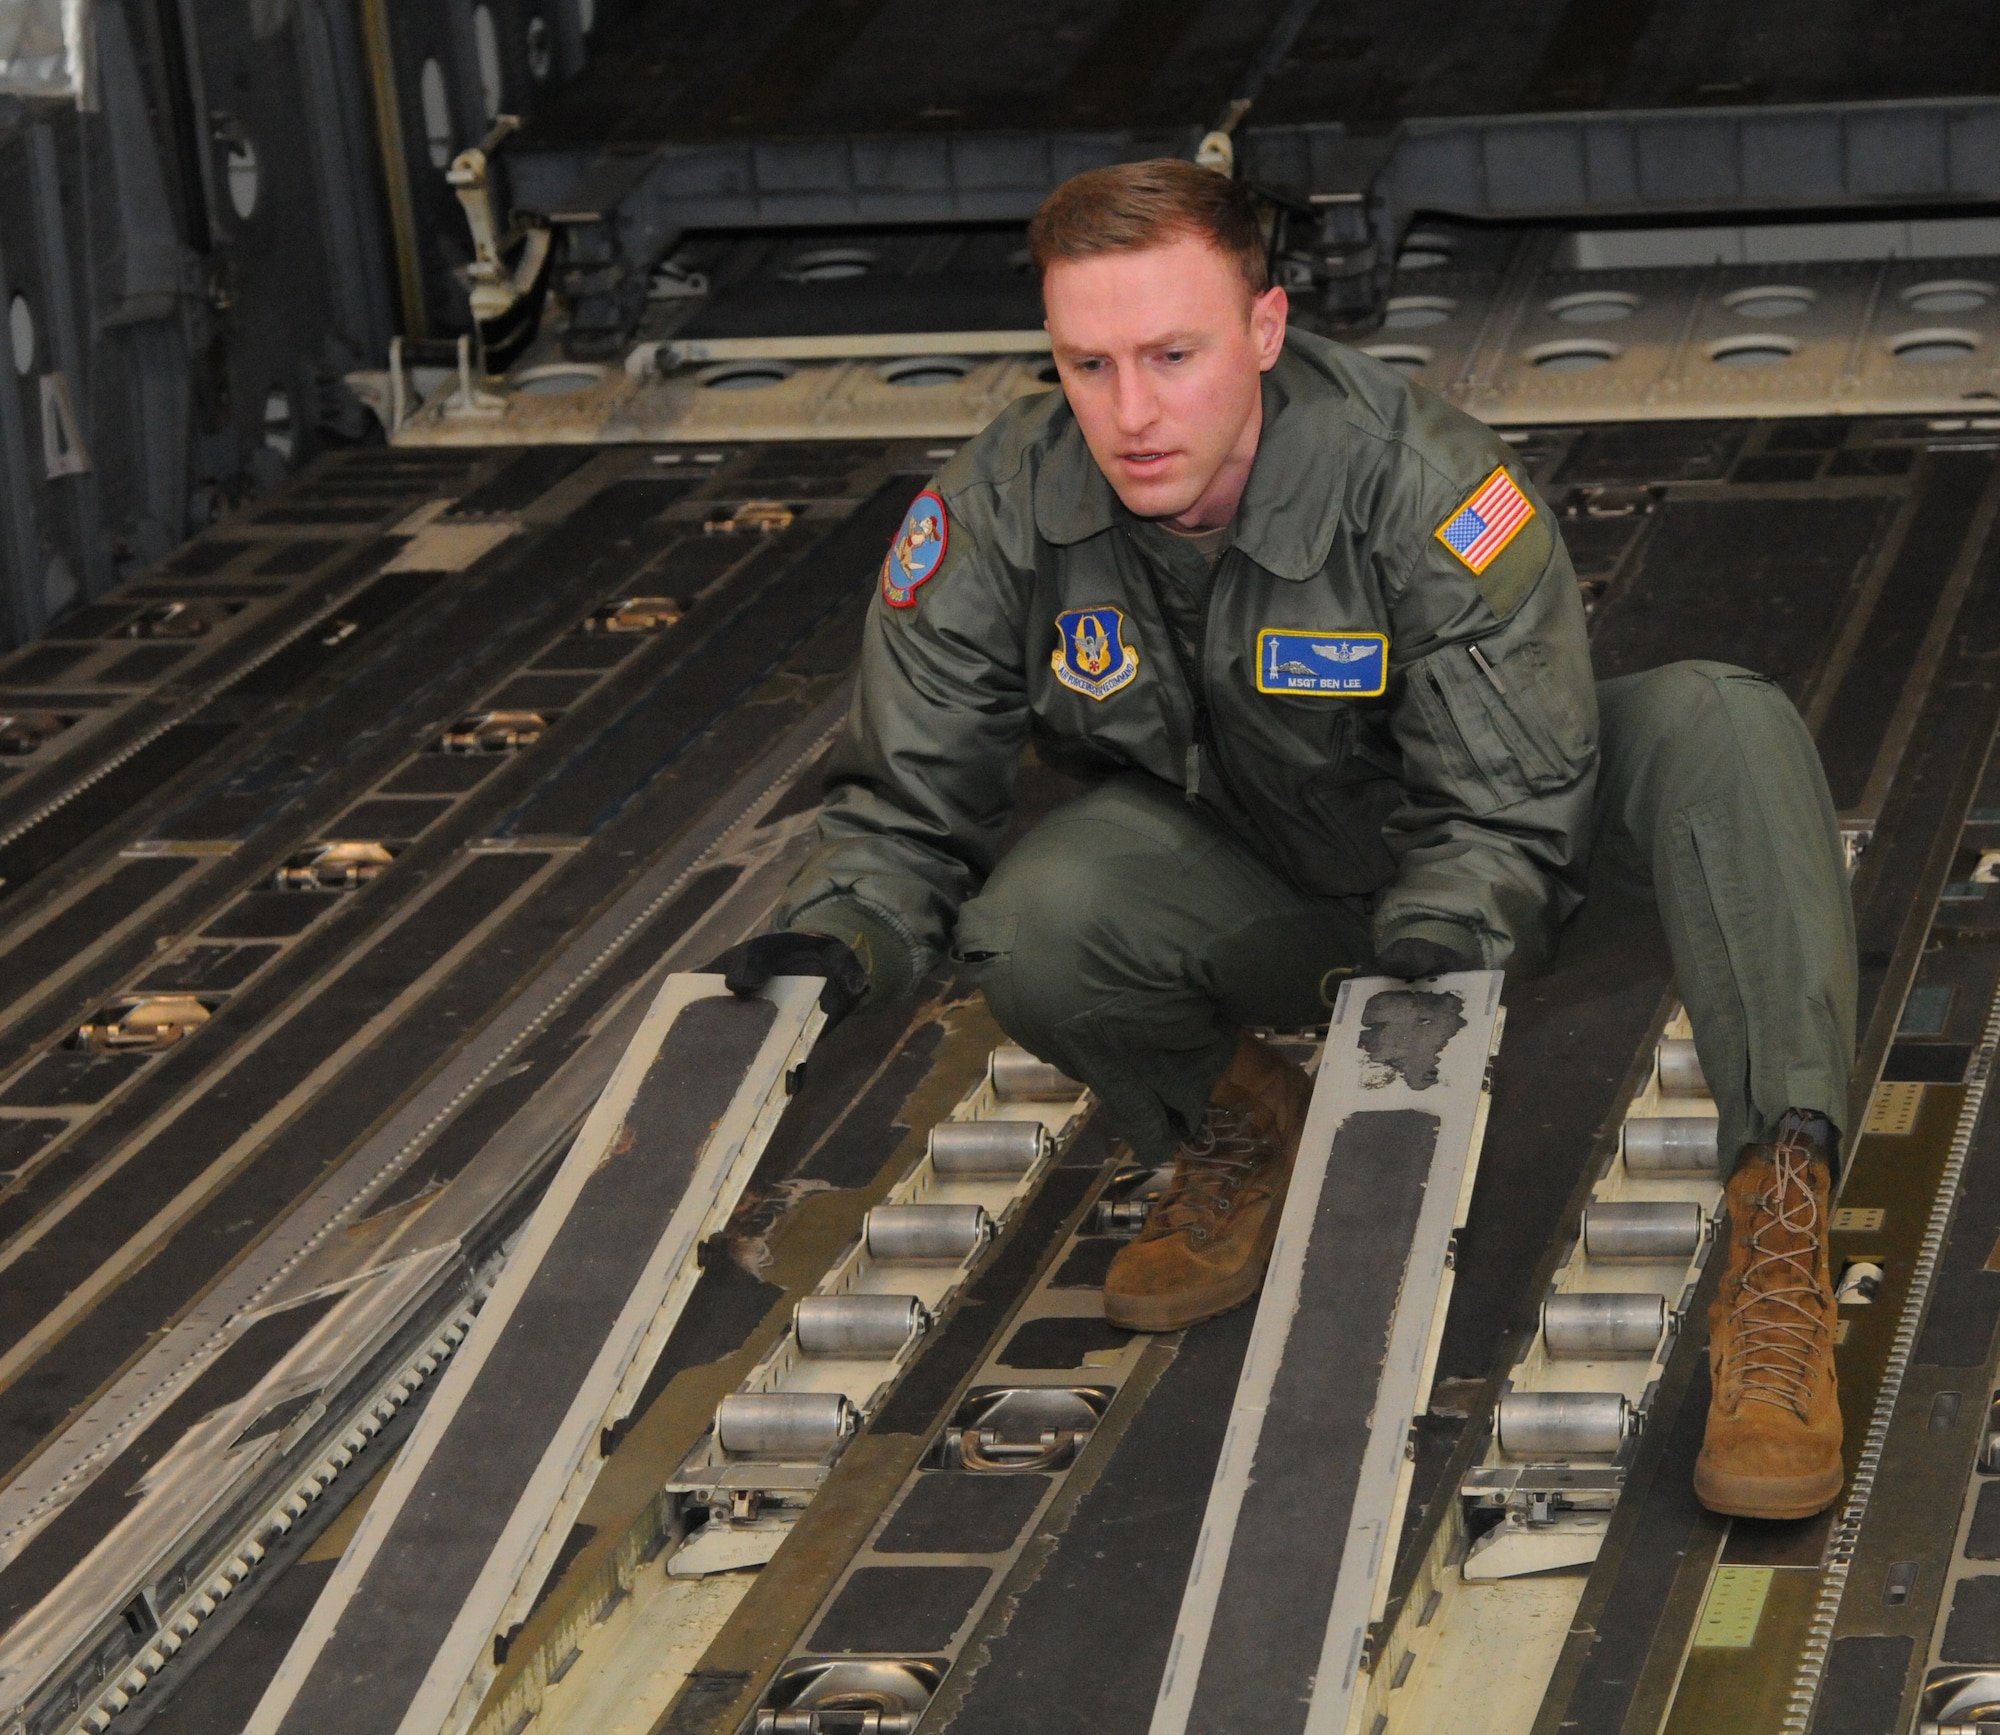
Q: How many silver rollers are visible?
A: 10